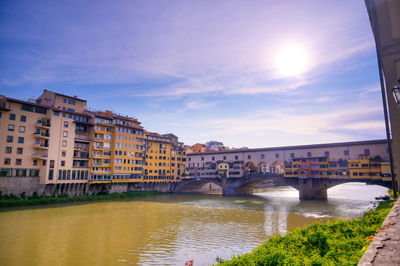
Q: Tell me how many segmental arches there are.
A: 3